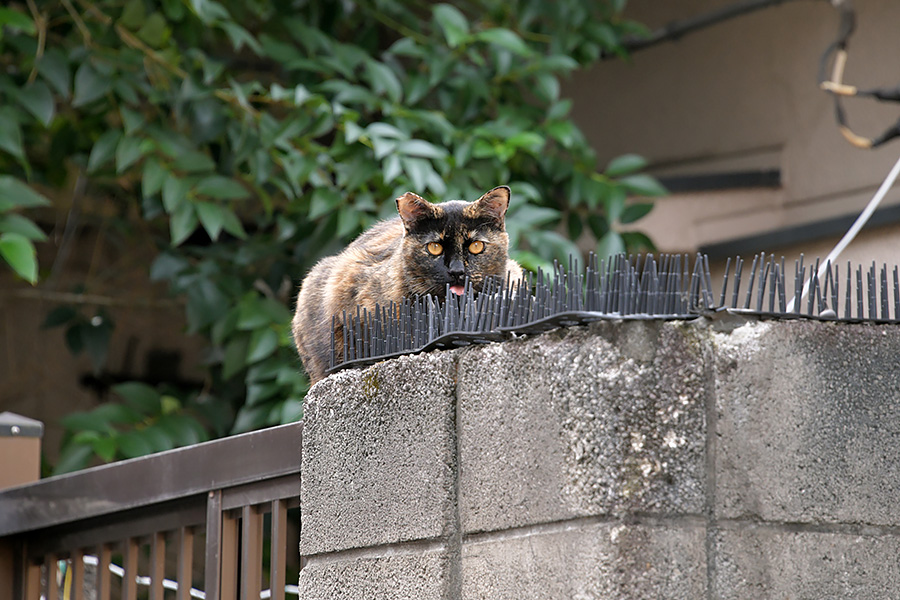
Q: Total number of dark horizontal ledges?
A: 2